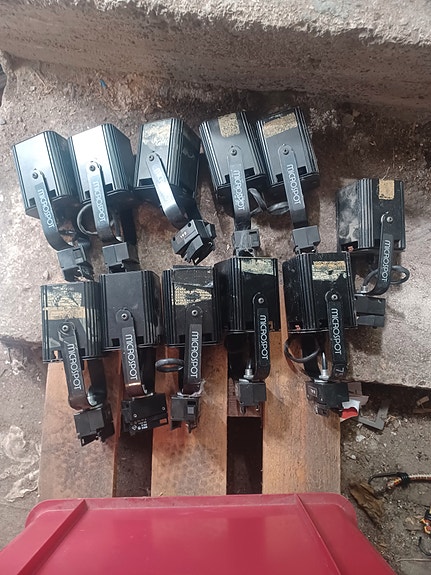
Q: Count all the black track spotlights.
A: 11